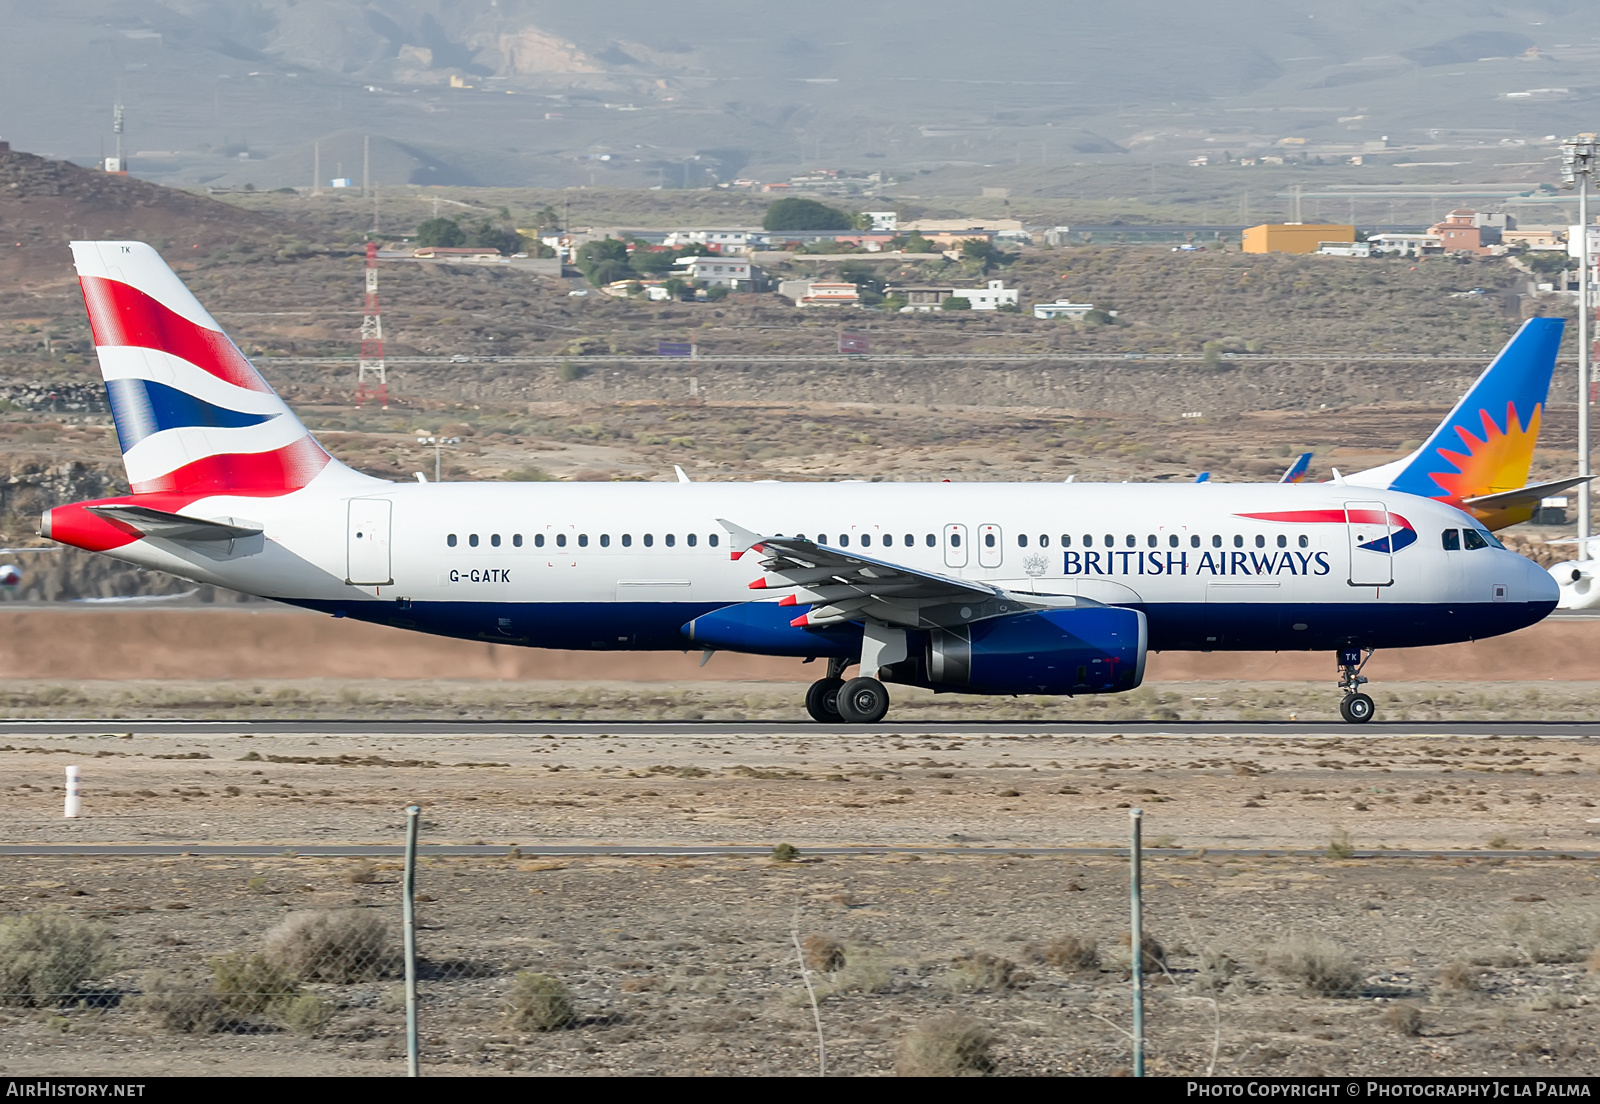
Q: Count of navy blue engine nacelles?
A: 1